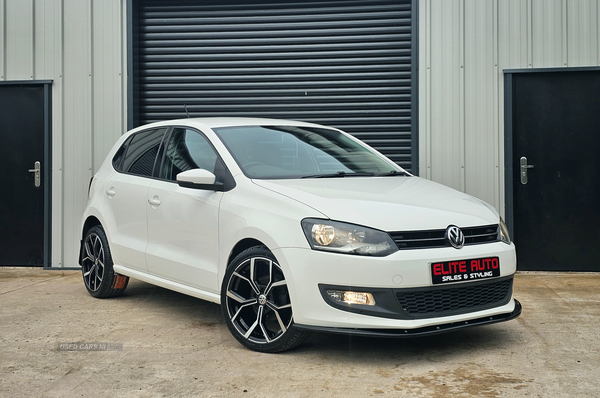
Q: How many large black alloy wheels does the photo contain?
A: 2